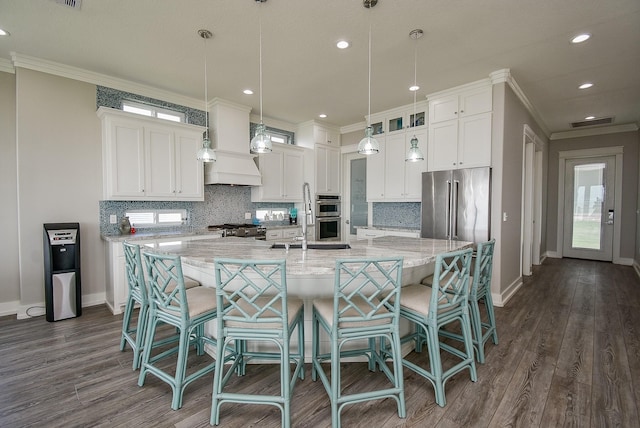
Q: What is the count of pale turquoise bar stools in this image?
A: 6